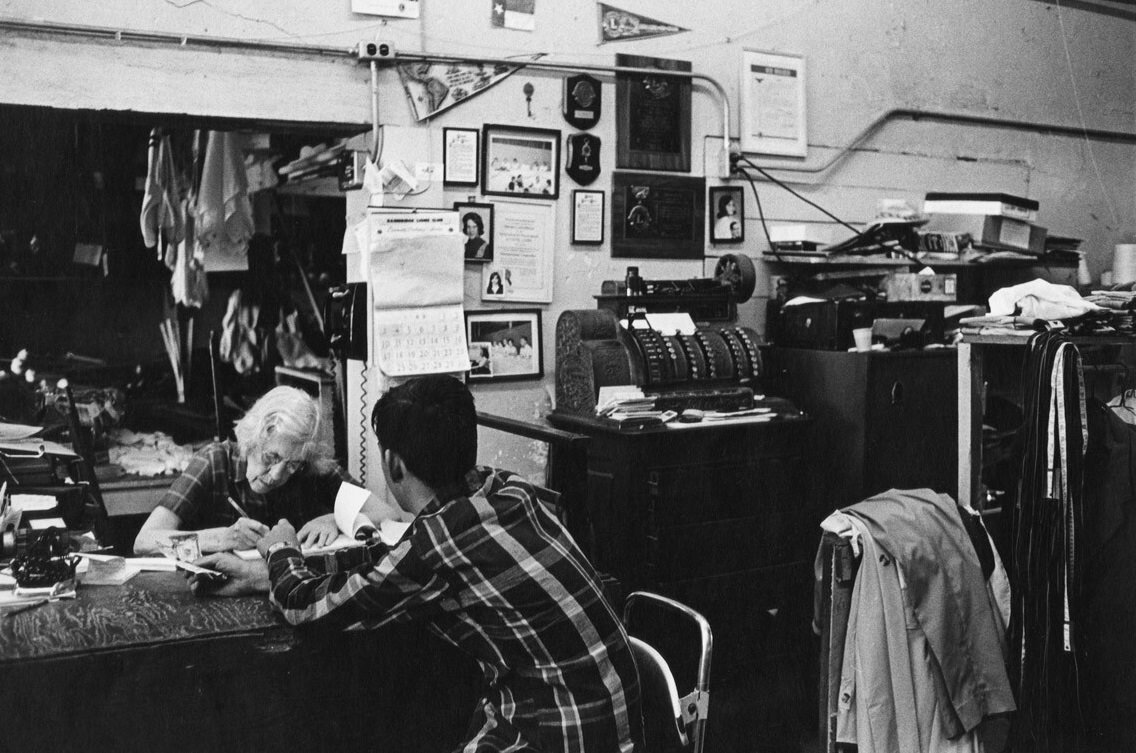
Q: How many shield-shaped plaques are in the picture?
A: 2